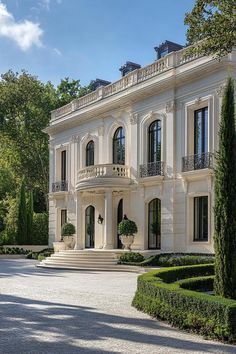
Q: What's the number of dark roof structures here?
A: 3